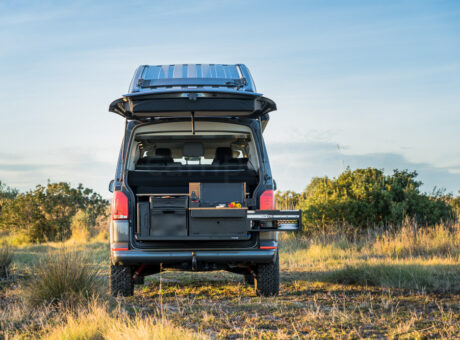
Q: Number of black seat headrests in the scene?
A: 3